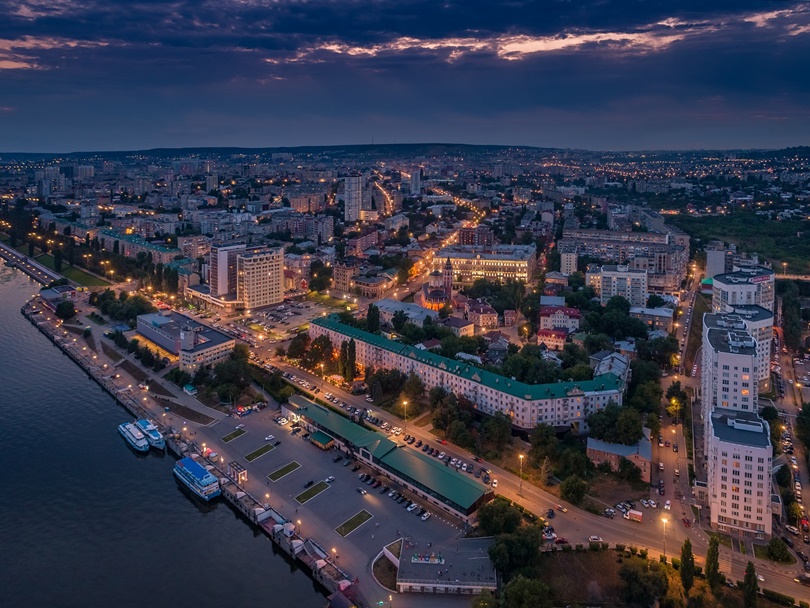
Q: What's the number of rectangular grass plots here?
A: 5